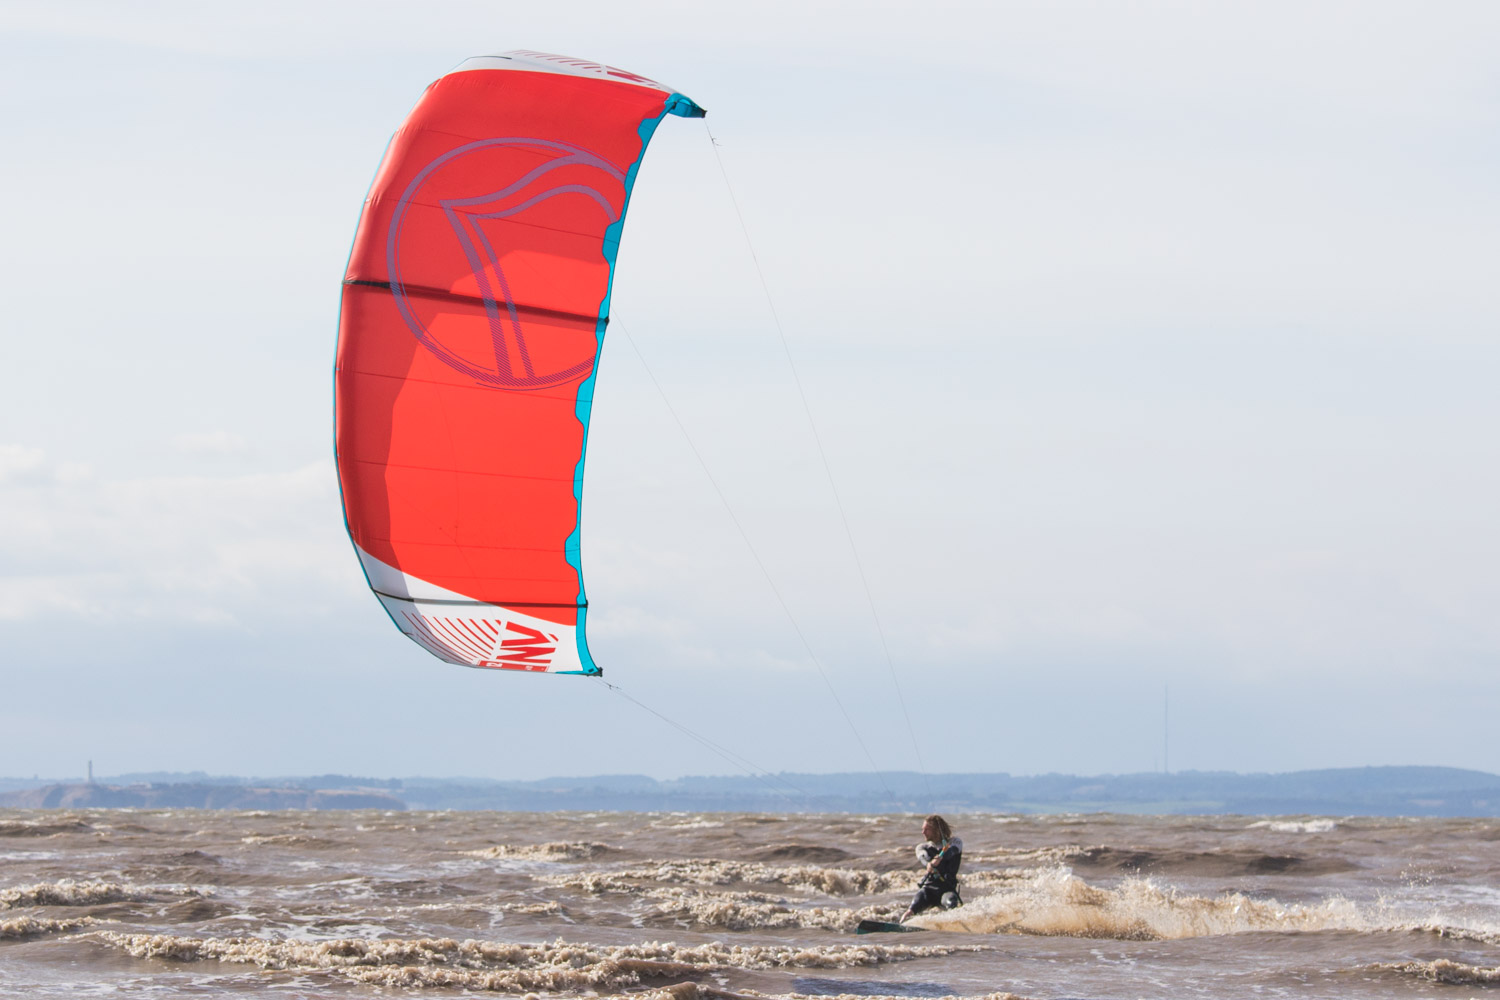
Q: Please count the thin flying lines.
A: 4